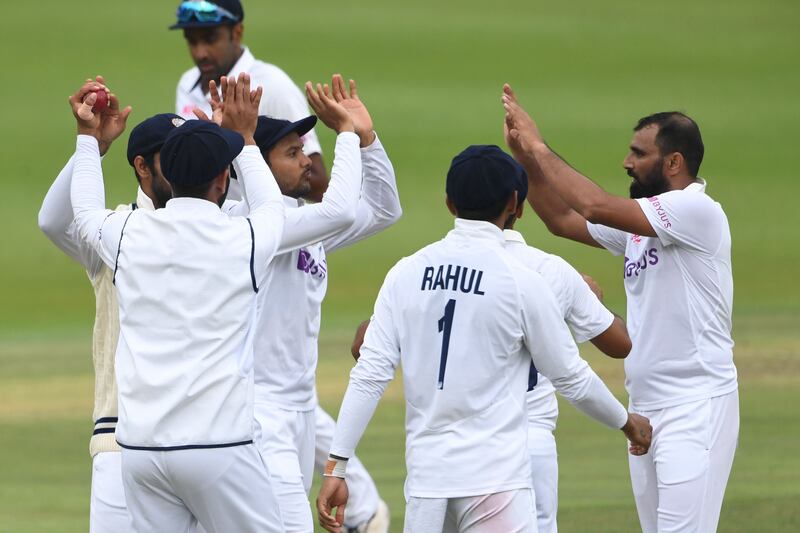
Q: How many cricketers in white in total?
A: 7